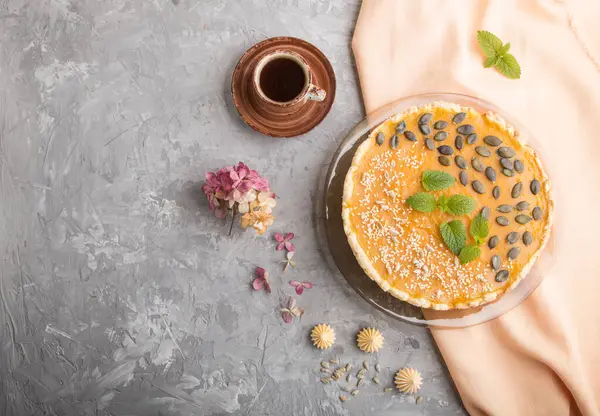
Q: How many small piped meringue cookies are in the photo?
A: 3